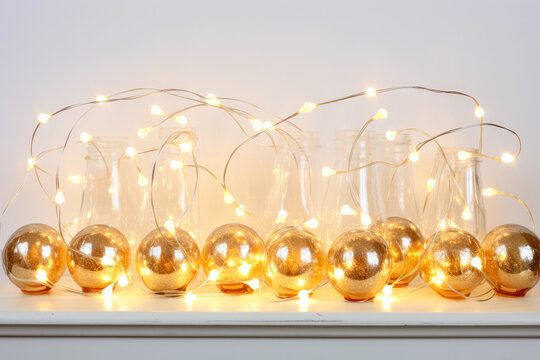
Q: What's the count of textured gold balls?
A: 9